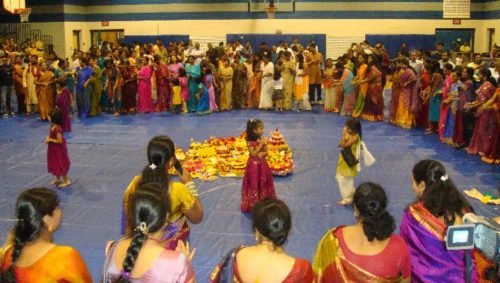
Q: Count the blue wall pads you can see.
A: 3